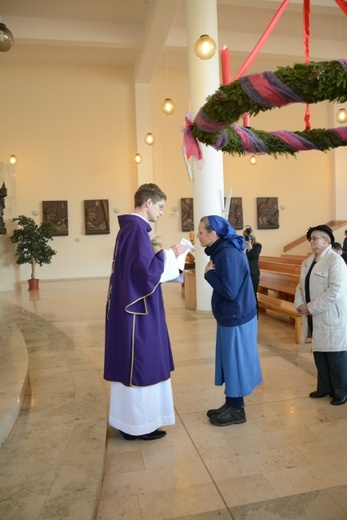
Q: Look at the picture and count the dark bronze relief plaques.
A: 5